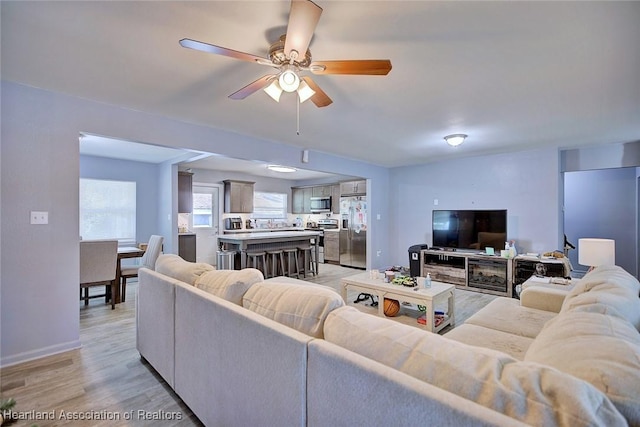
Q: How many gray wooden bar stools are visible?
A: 4